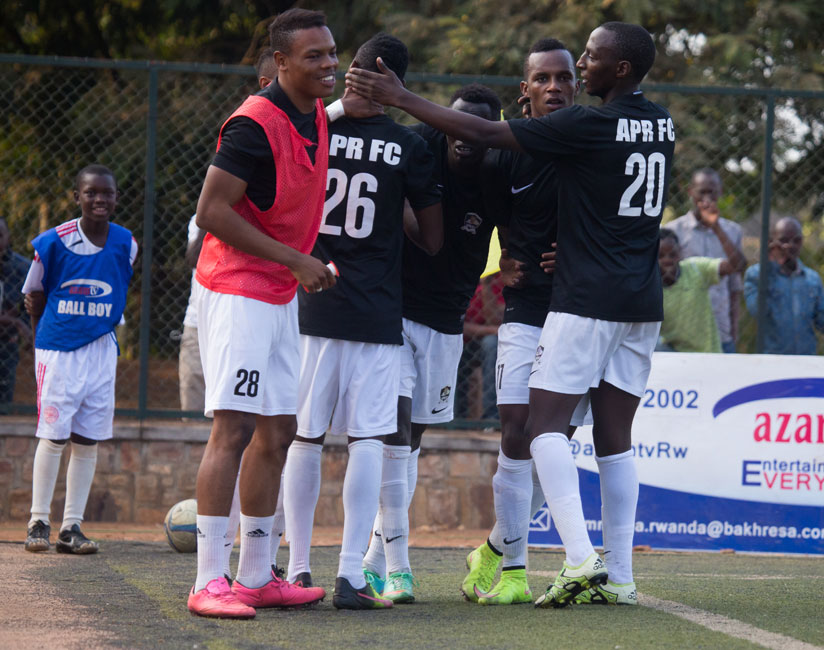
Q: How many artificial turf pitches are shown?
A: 1